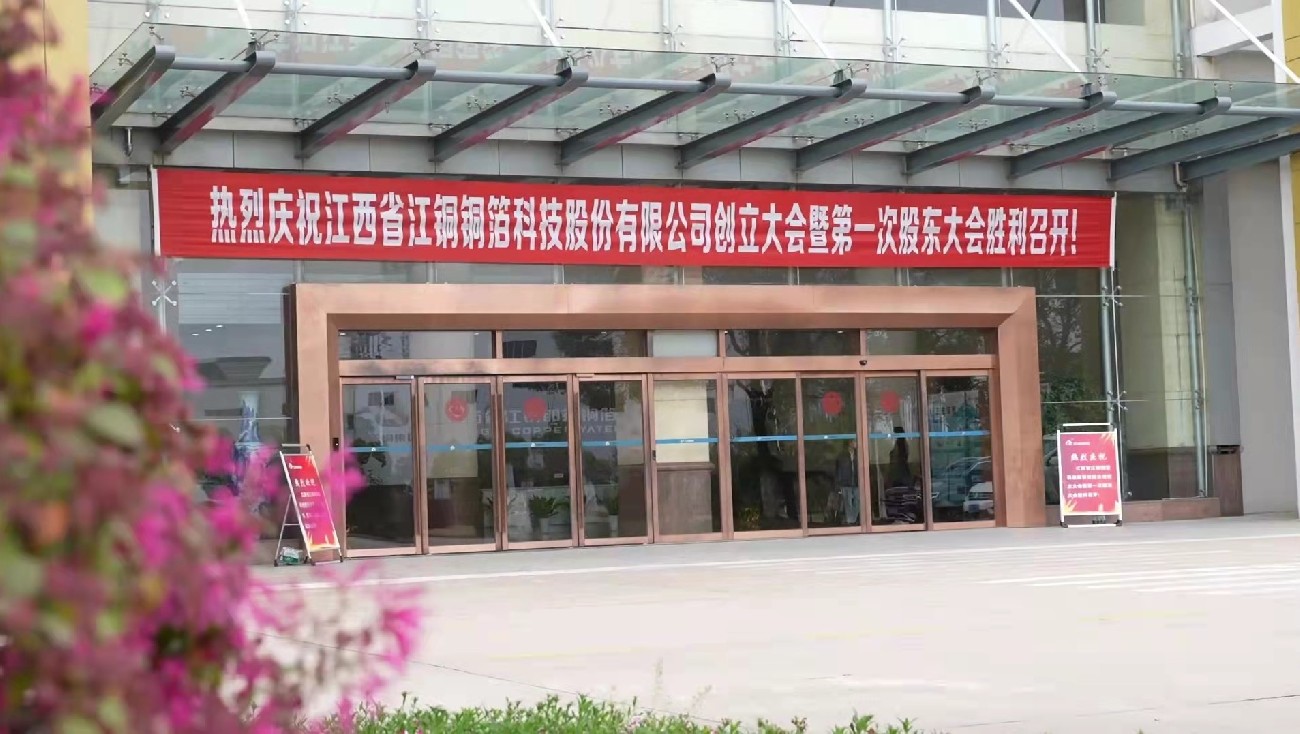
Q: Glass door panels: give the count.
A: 9